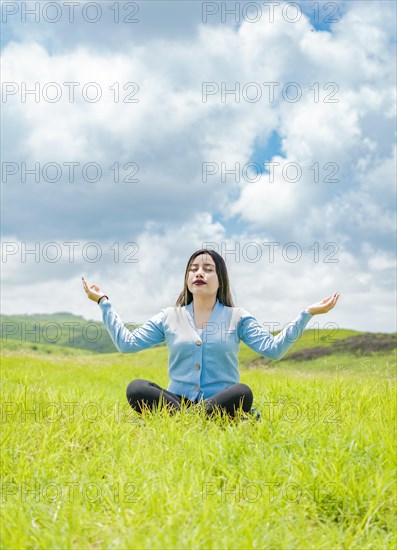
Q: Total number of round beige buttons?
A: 3